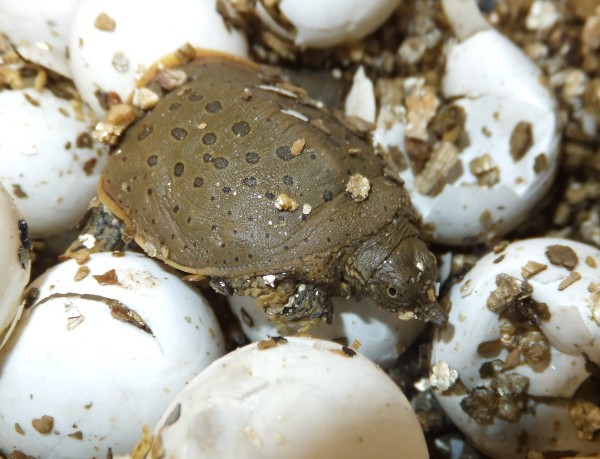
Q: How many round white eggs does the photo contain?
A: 10